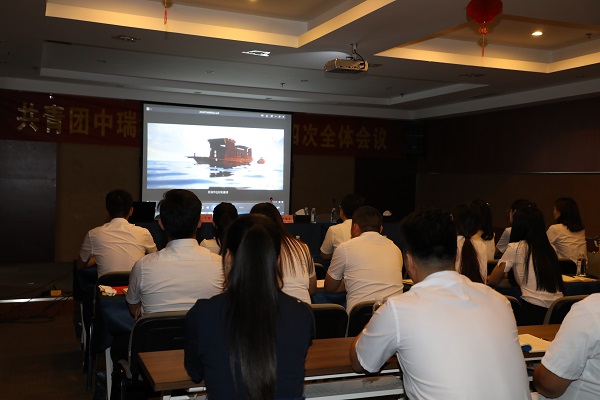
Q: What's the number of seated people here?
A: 14